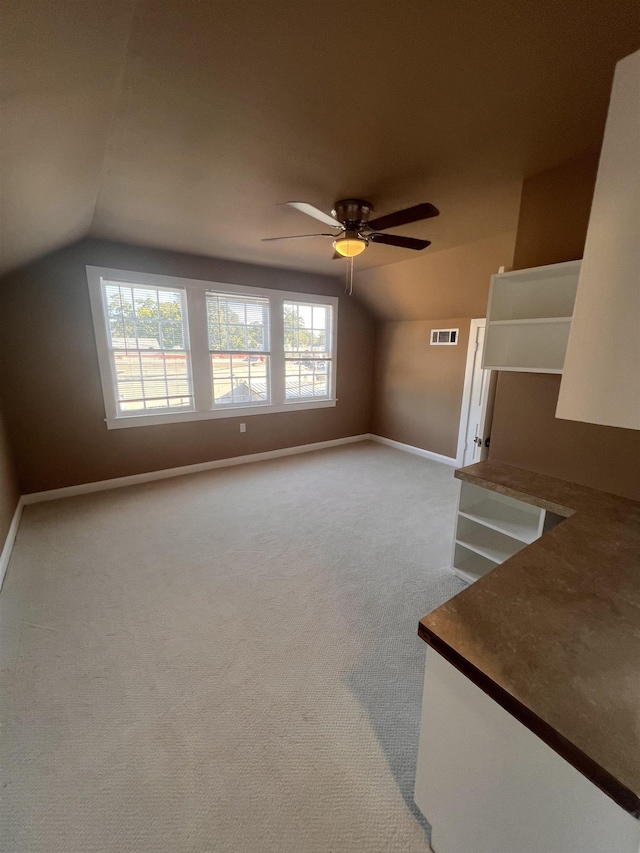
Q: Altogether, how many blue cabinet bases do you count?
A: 0